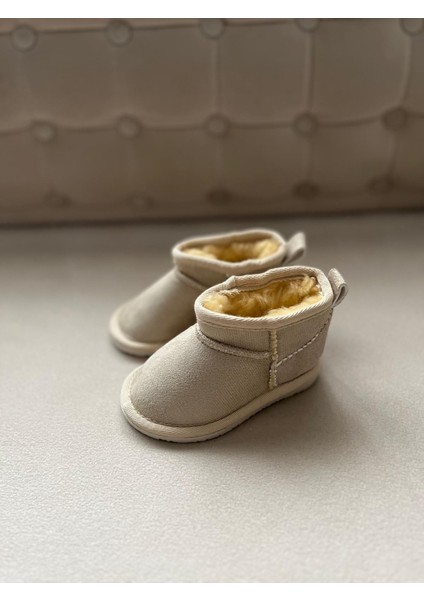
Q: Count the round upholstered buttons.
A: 15